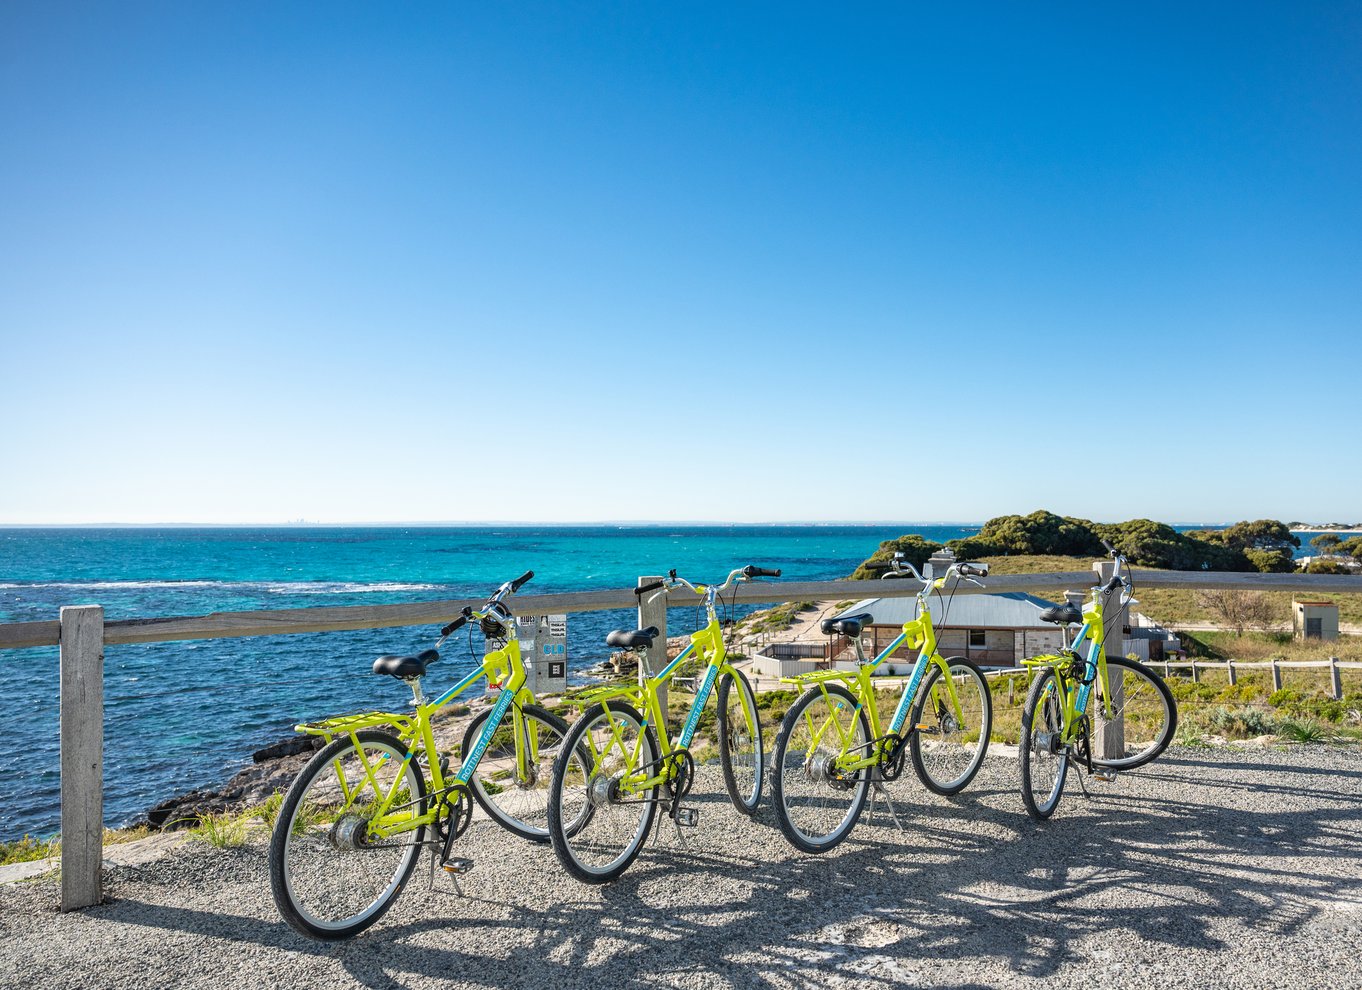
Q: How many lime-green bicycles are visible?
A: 4